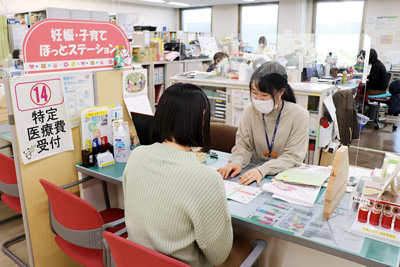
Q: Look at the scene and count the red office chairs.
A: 3